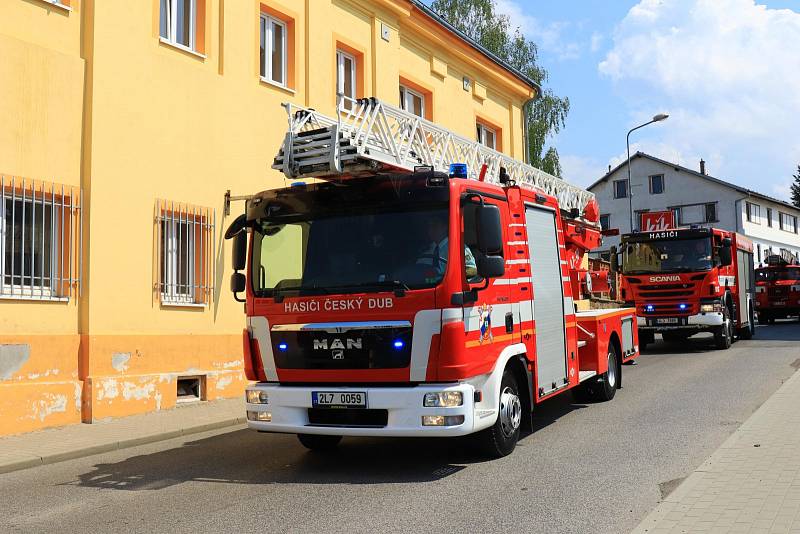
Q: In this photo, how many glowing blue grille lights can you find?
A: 4